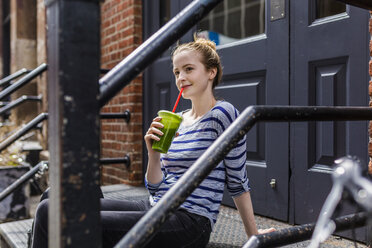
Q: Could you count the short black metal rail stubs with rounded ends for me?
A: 2